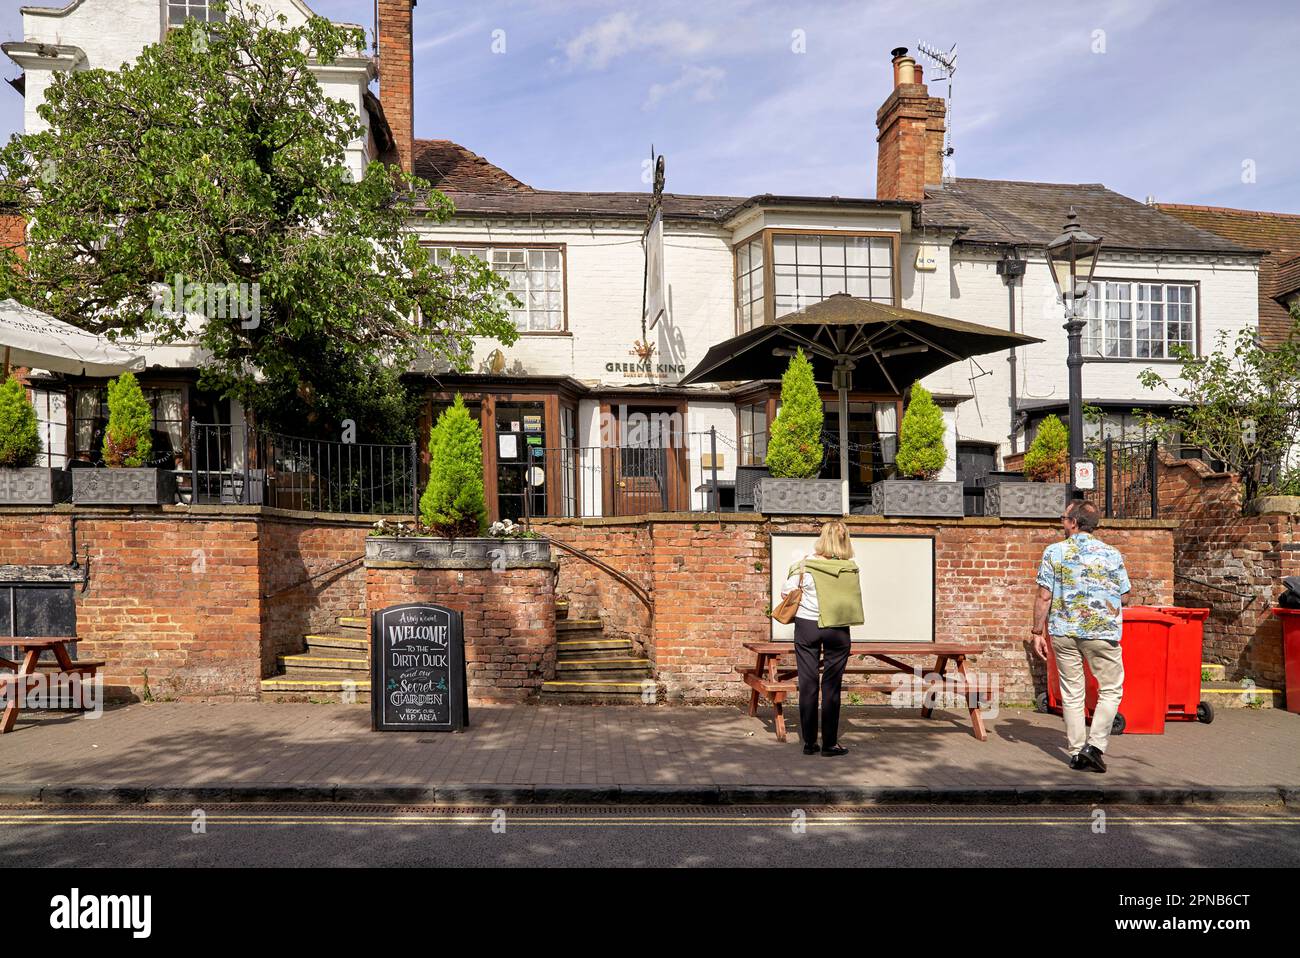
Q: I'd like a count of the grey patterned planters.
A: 6